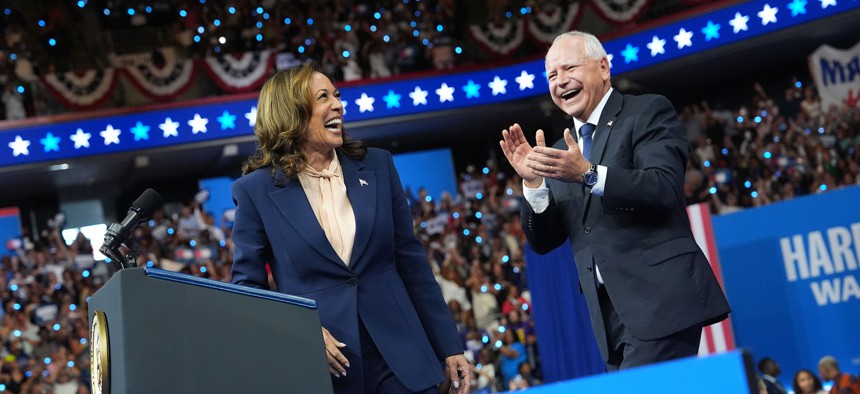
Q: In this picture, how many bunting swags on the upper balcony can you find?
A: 6